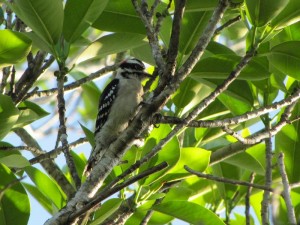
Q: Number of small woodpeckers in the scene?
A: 1